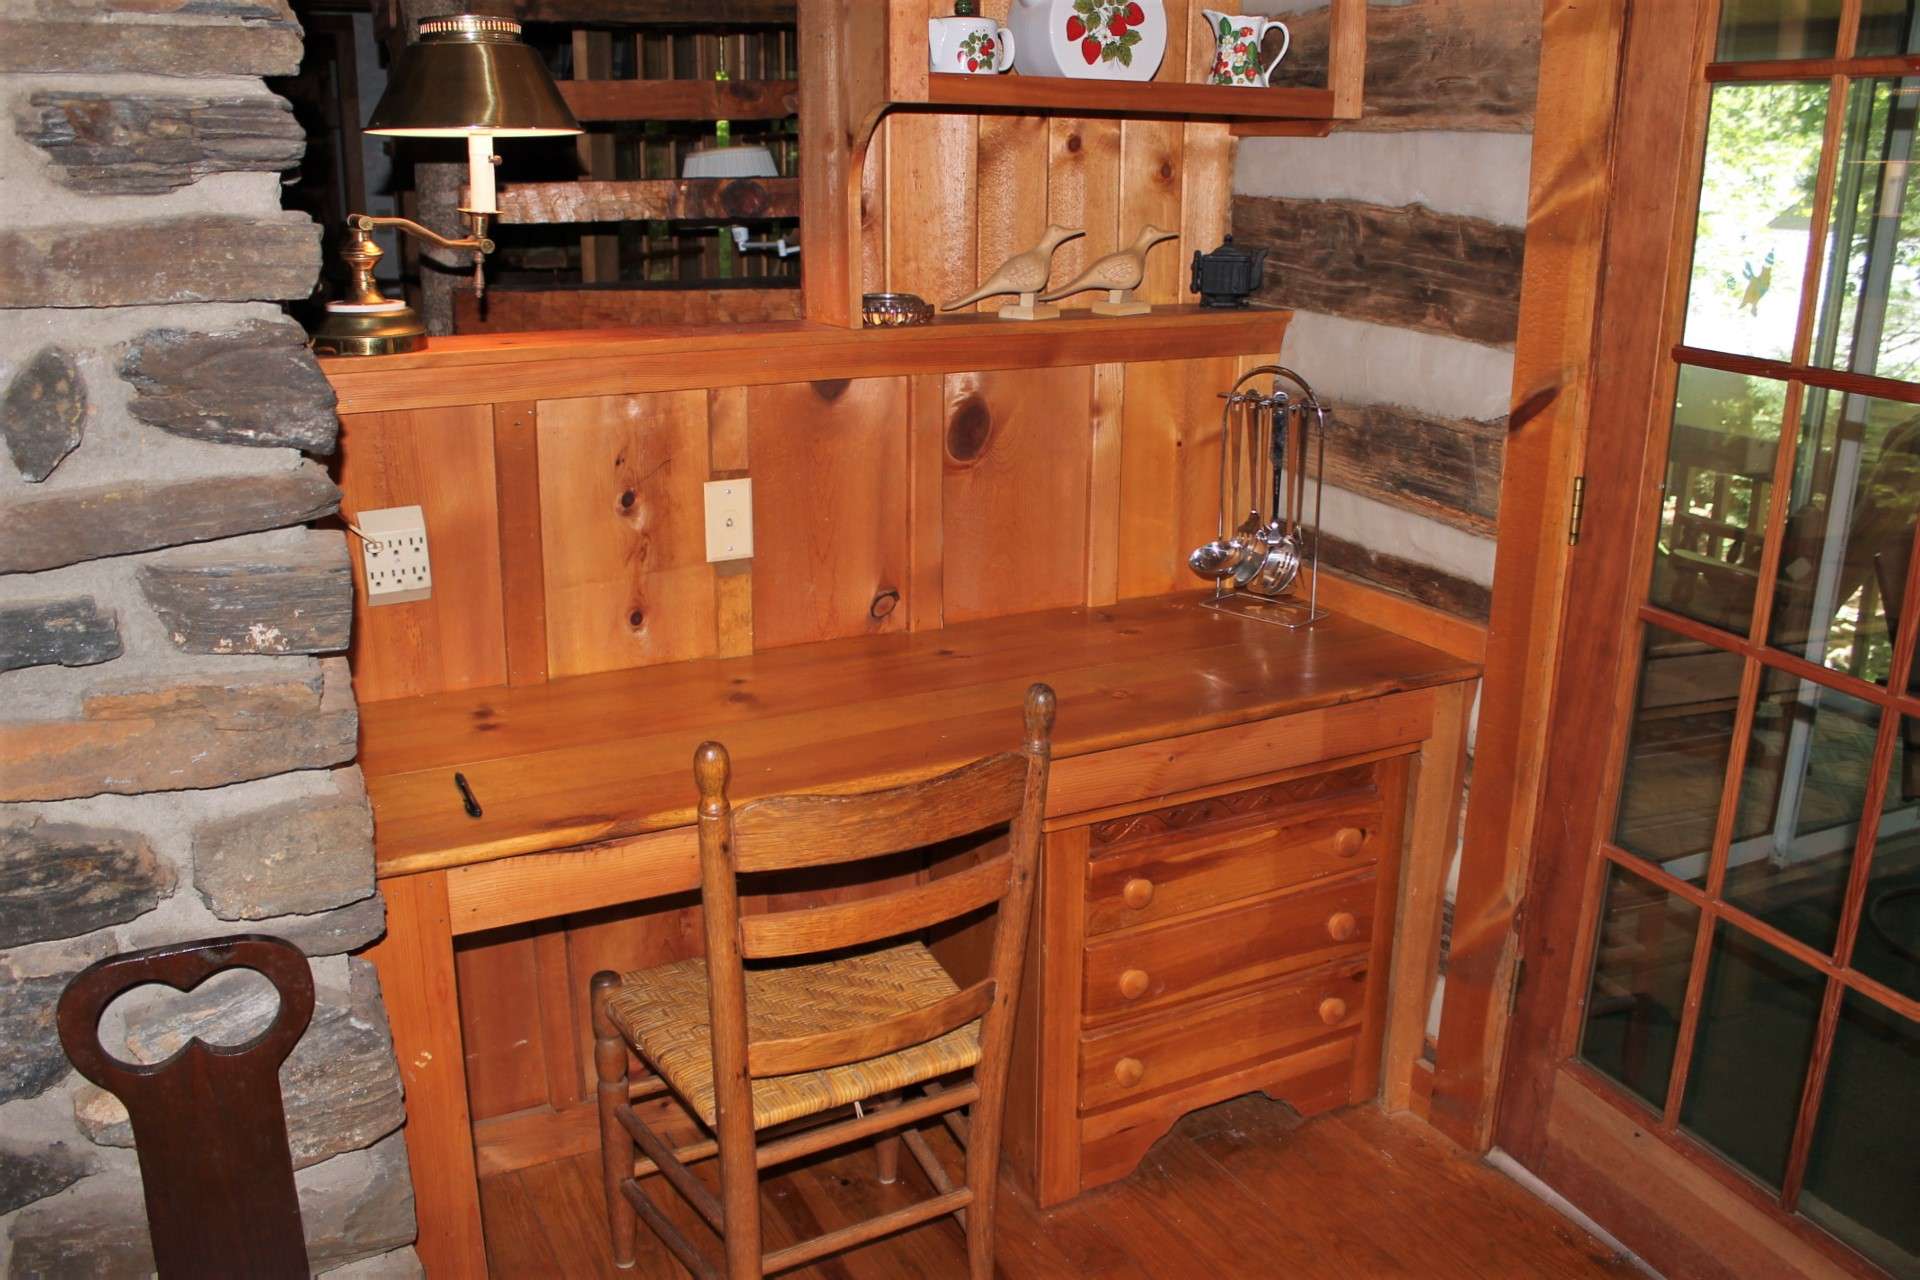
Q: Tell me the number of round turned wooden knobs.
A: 6